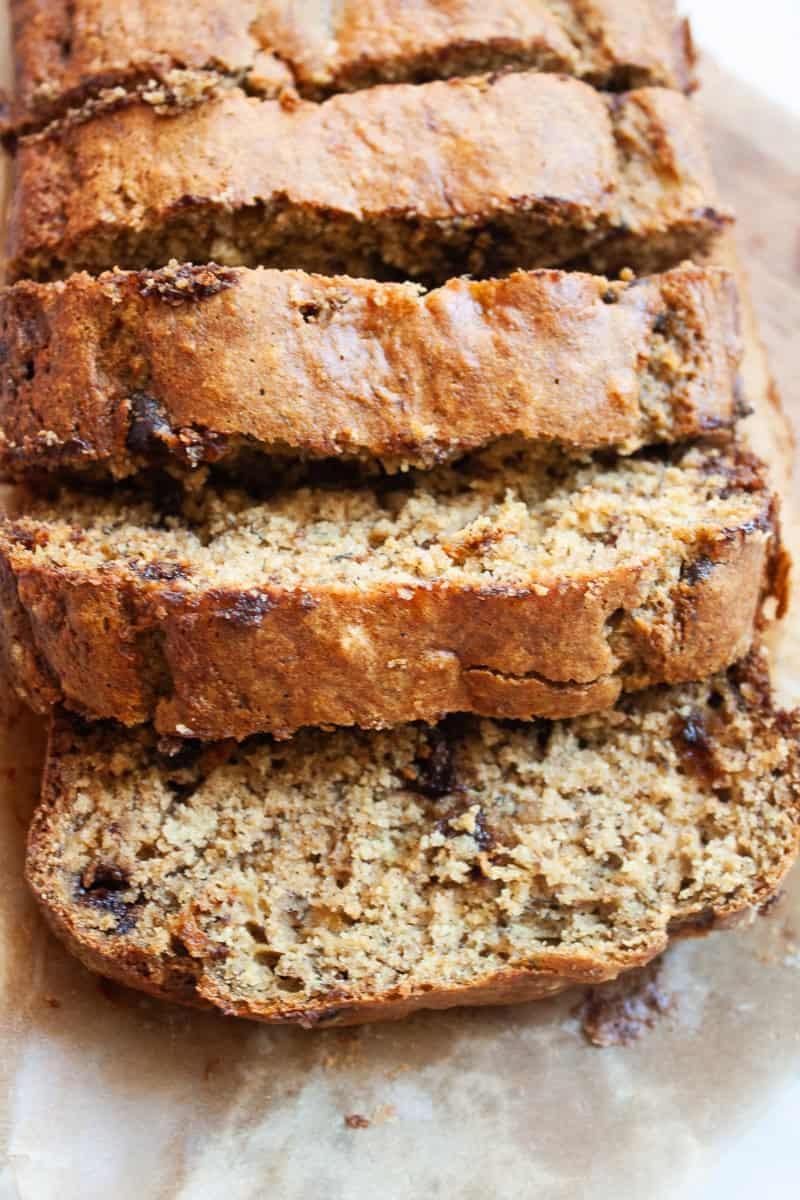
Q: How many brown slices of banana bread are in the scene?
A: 5